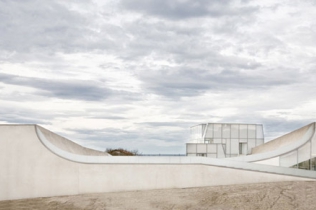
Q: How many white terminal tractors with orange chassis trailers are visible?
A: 0